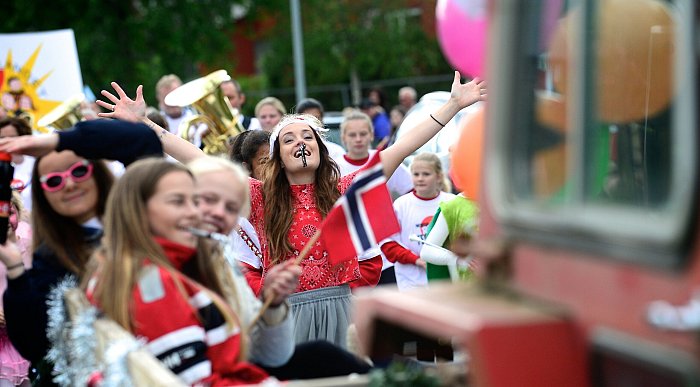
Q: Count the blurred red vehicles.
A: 1